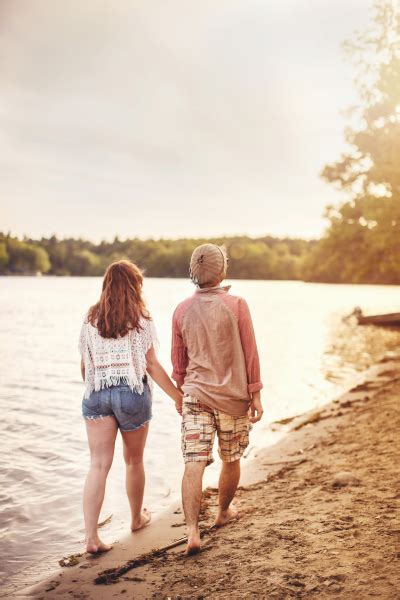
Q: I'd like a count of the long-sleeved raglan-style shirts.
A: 1